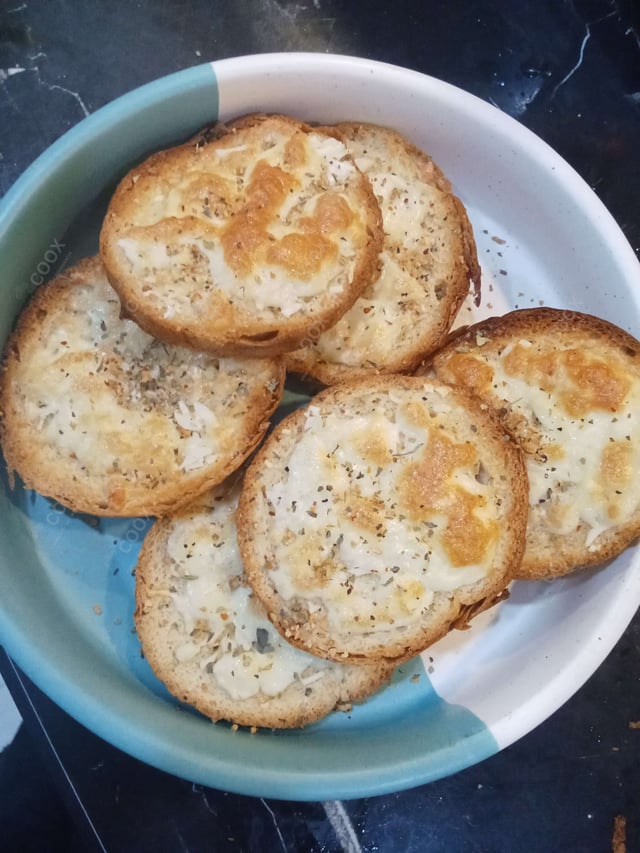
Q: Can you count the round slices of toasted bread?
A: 6